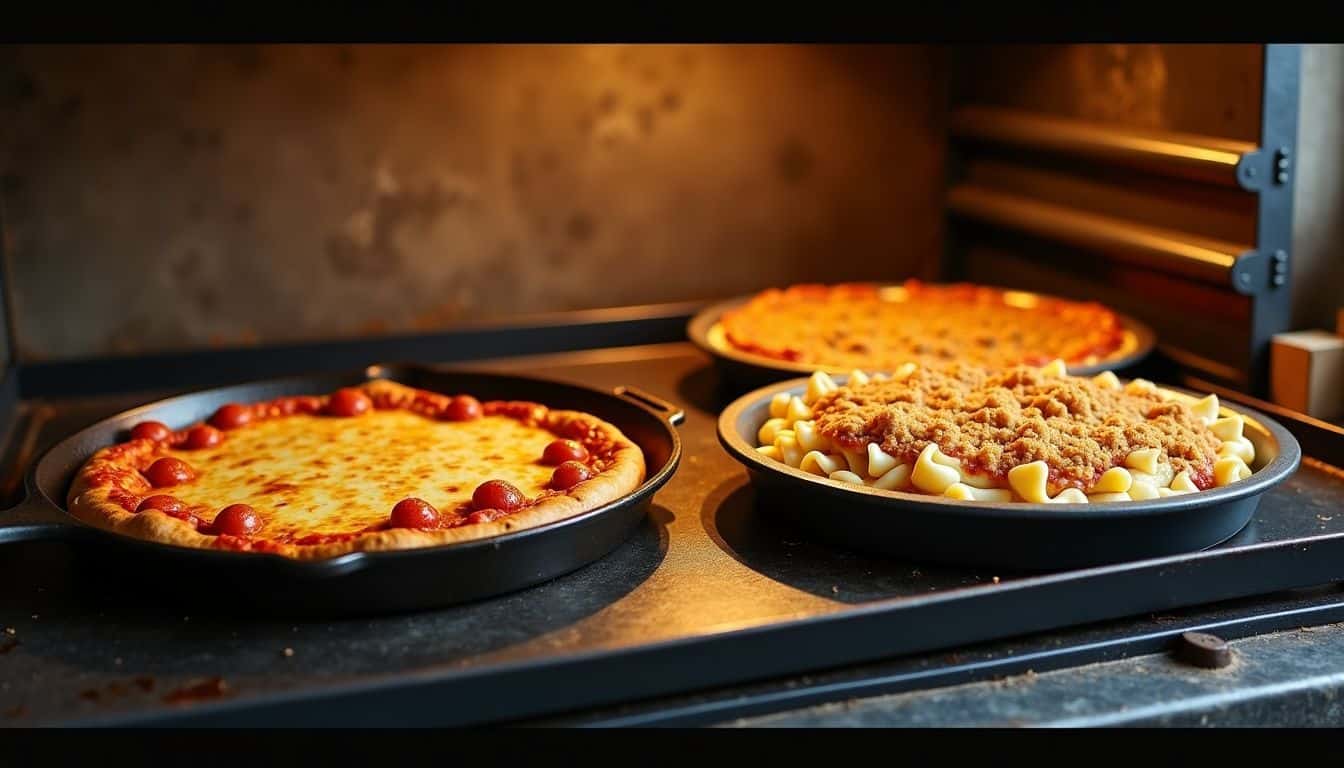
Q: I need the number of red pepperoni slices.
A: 12